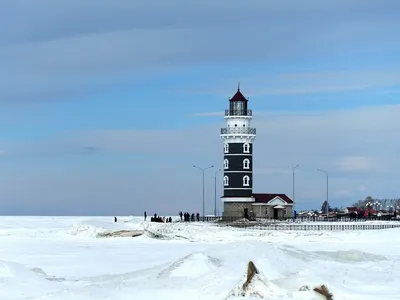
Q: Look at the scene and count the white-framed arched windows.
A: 6